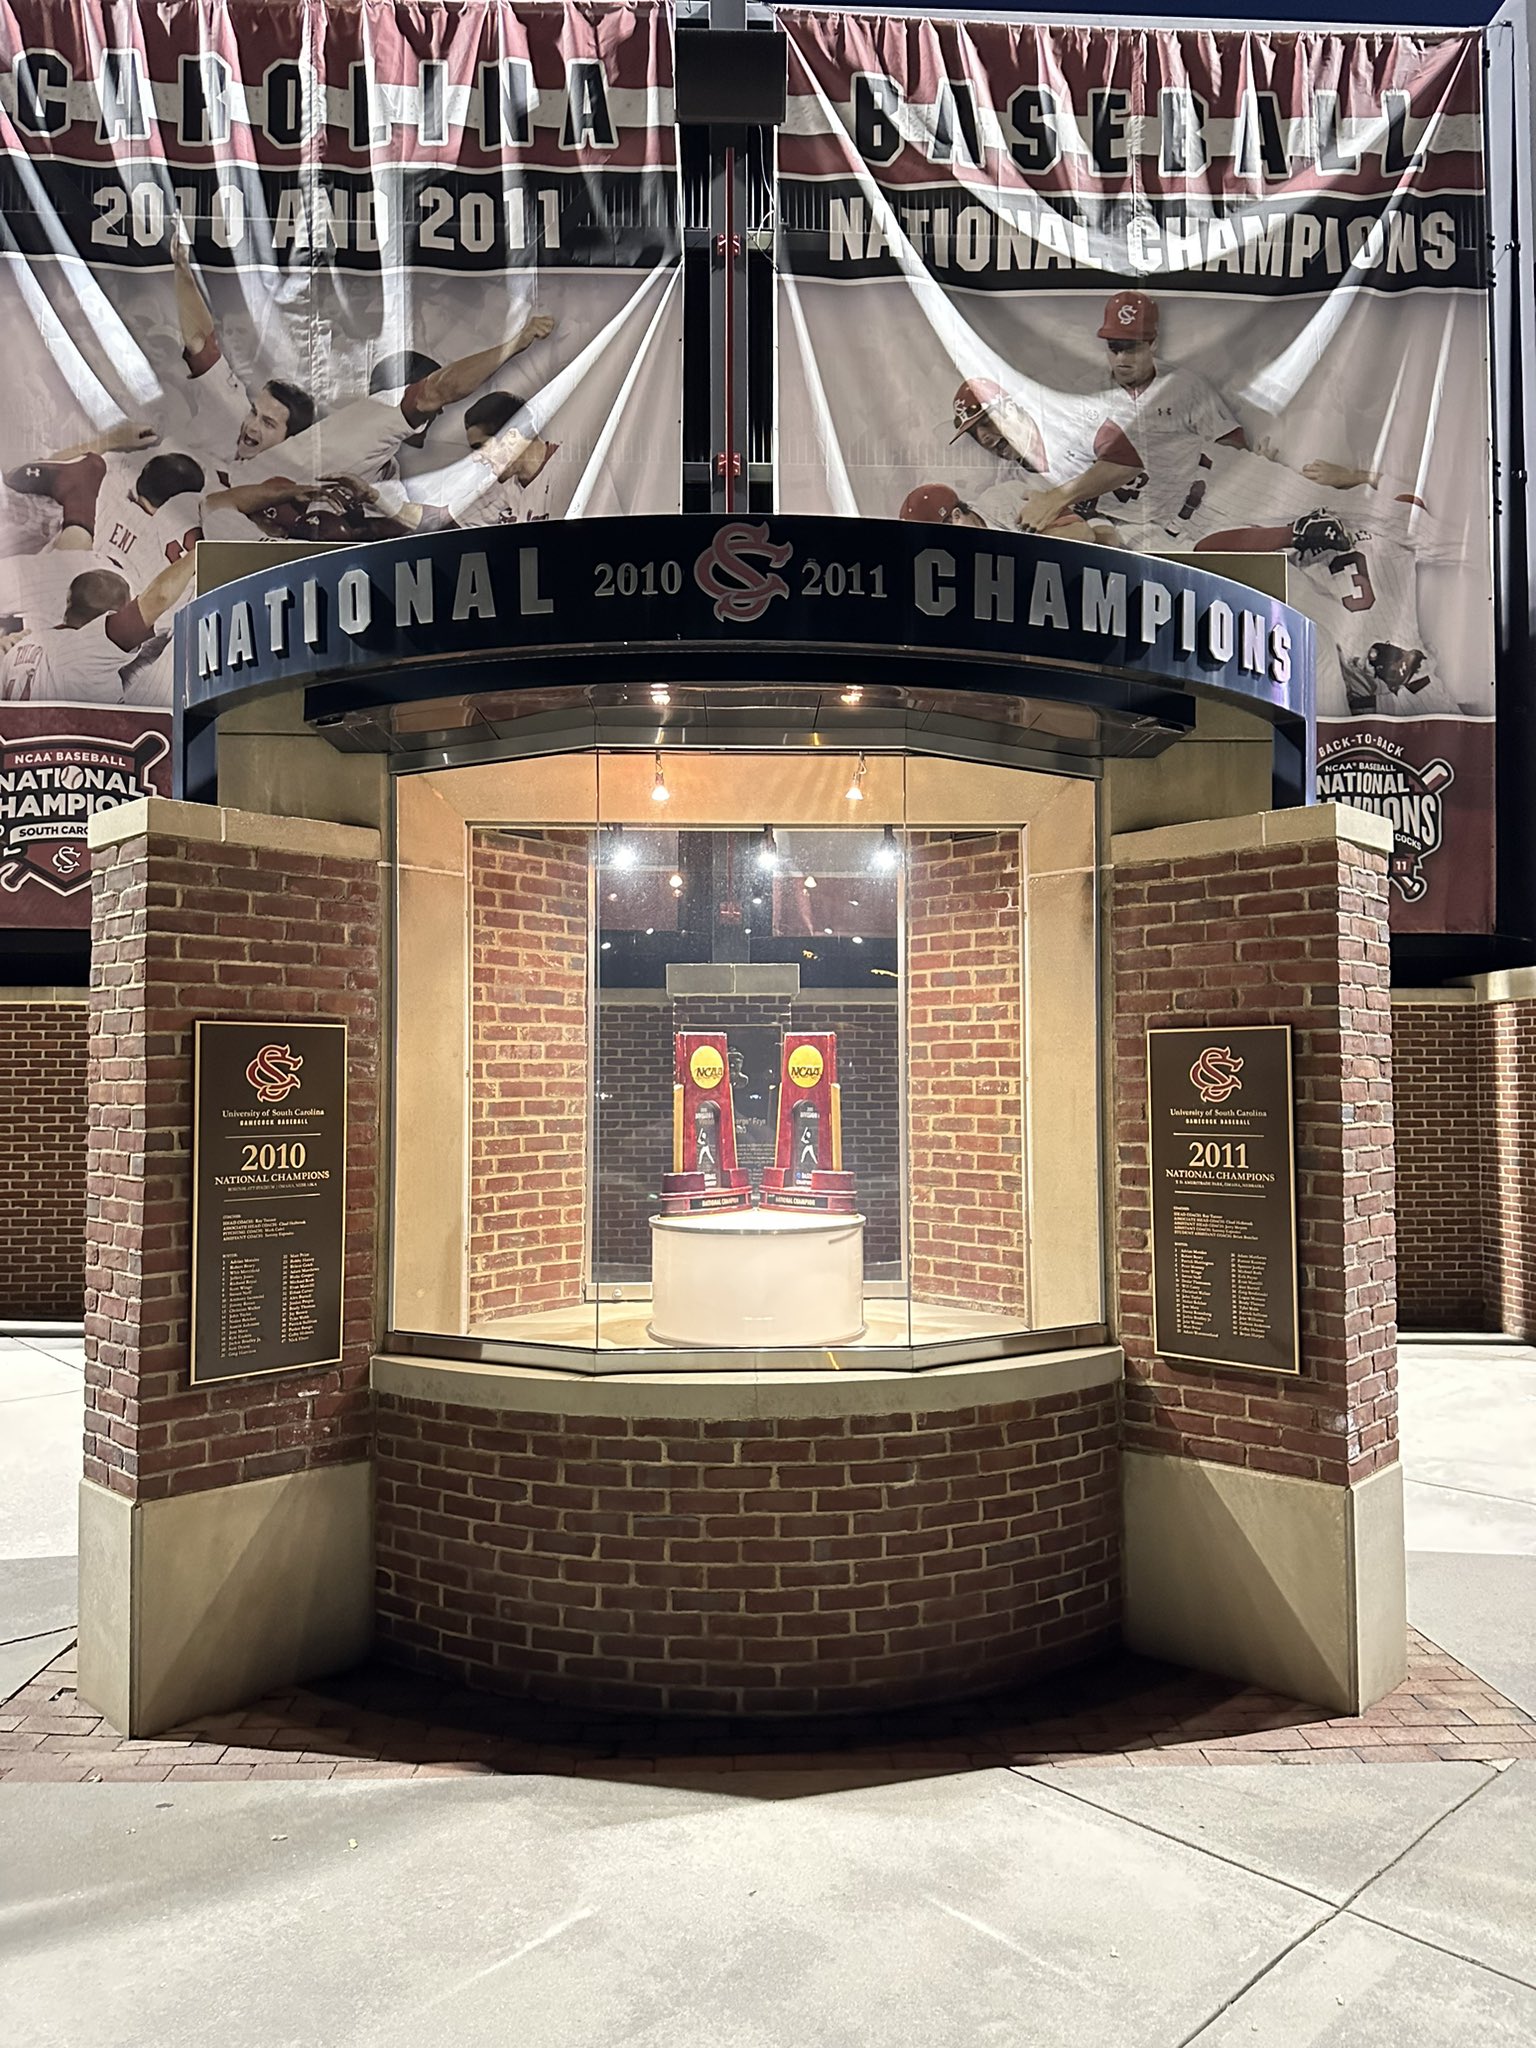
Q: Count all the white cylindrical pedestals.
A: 1